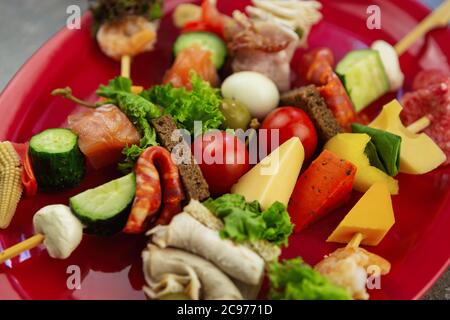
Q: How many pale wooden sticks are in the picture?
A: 5